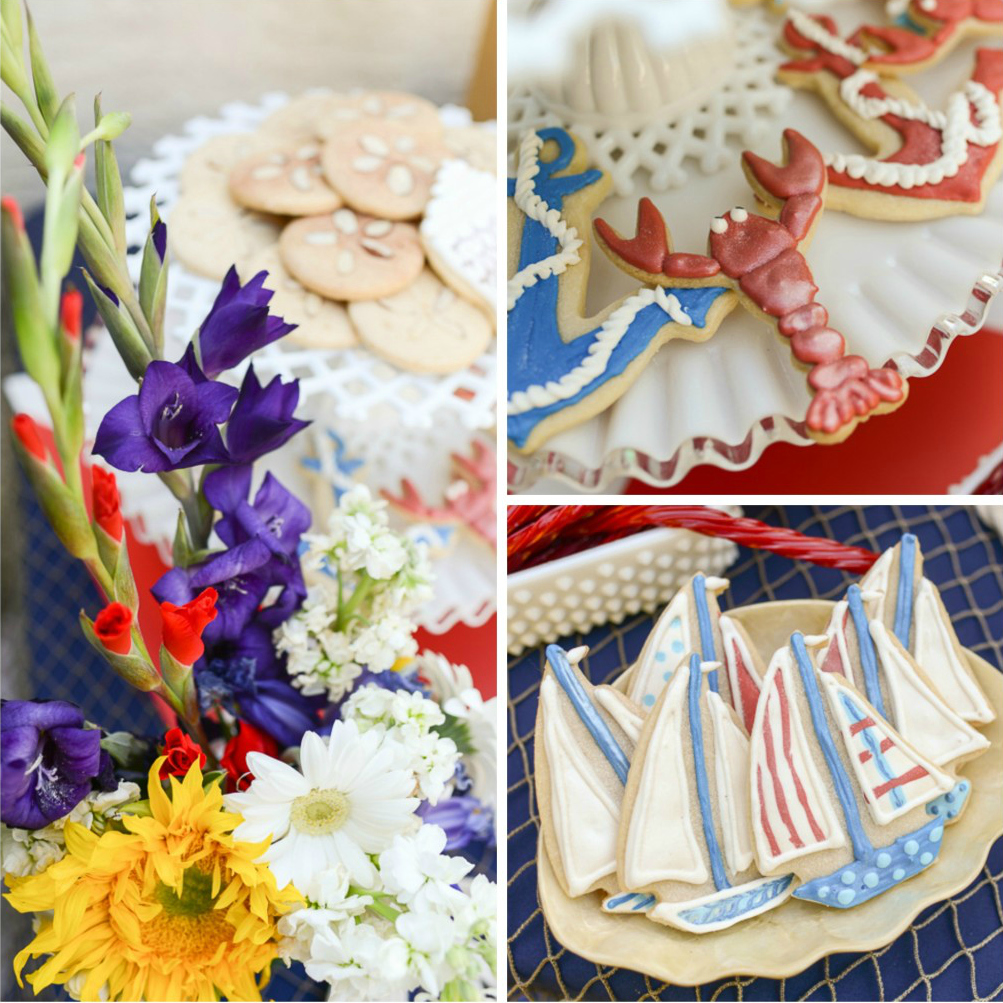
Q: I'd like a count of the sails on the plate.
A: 12